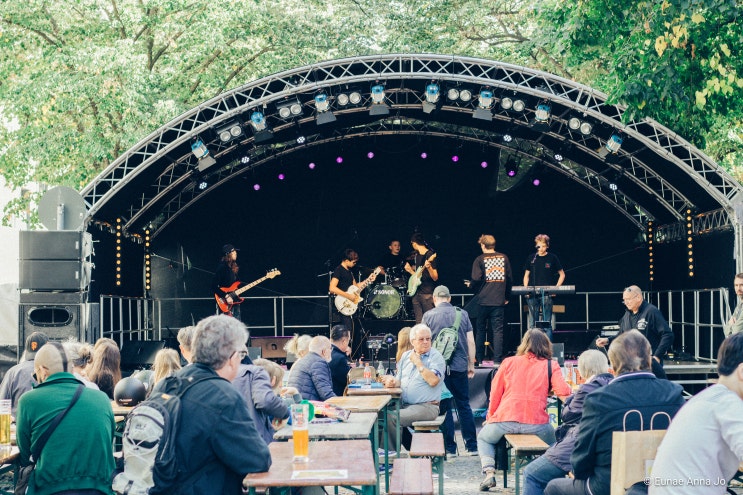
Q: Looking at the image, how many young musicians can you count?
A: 6